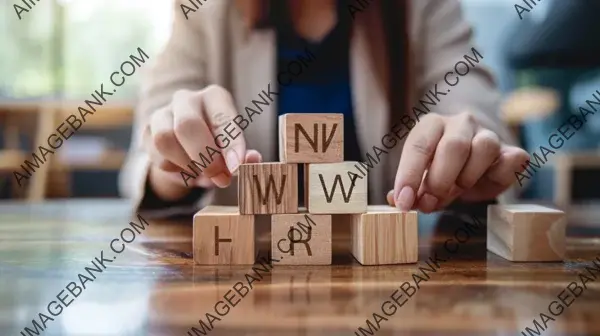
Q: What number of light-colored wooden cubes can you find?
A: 7